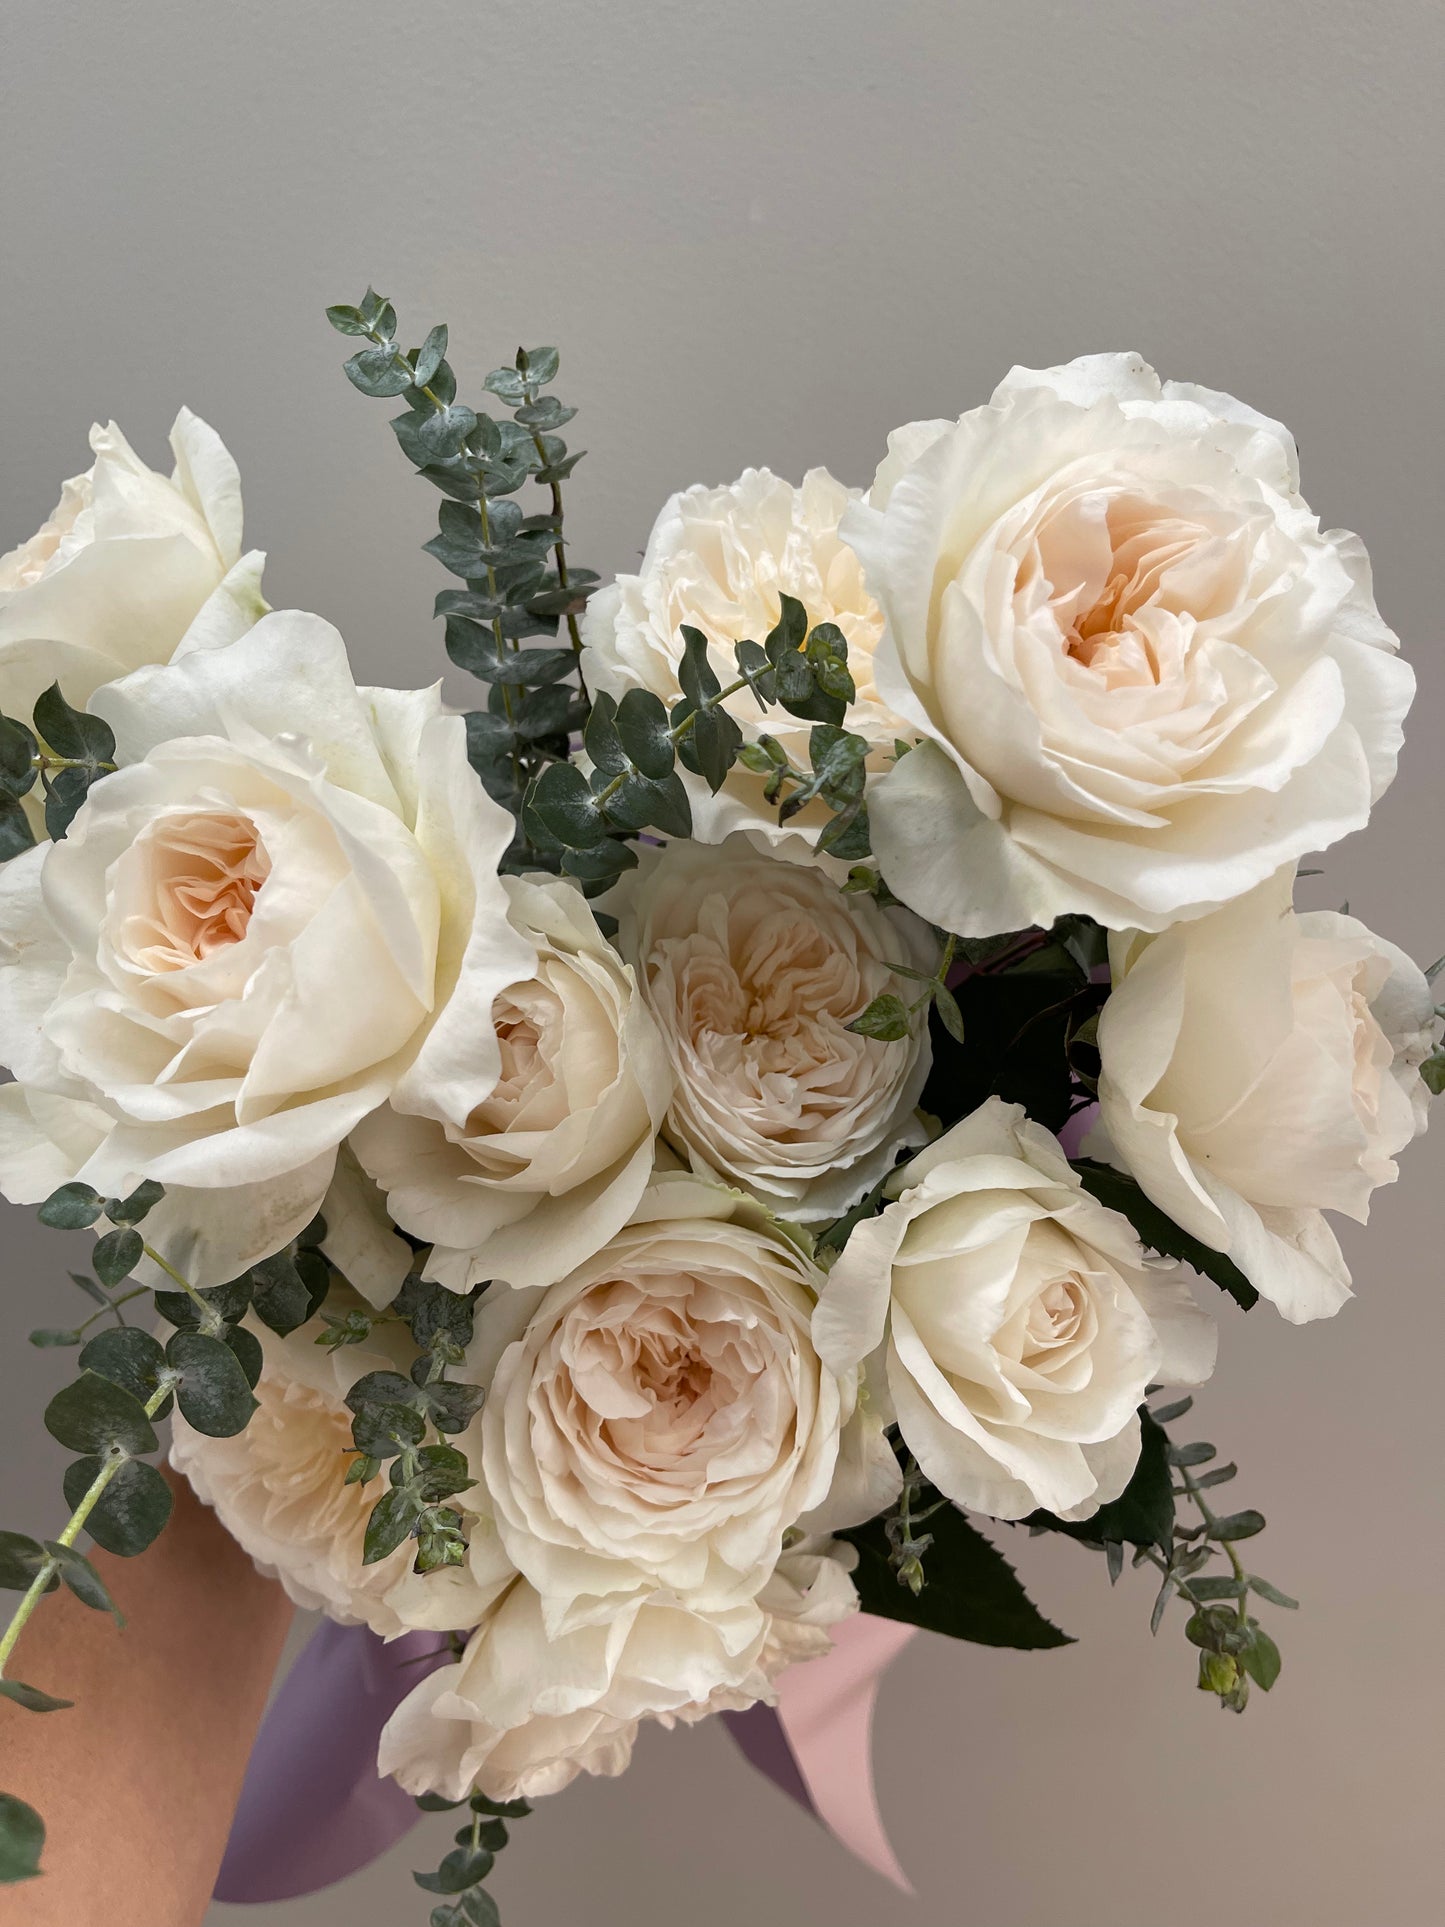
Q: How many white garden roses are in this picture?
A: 11